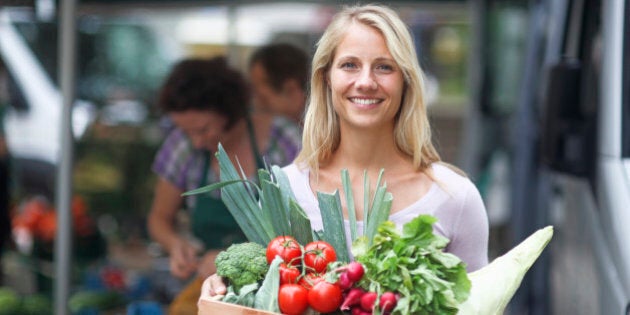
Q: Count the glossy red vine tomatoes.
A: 6